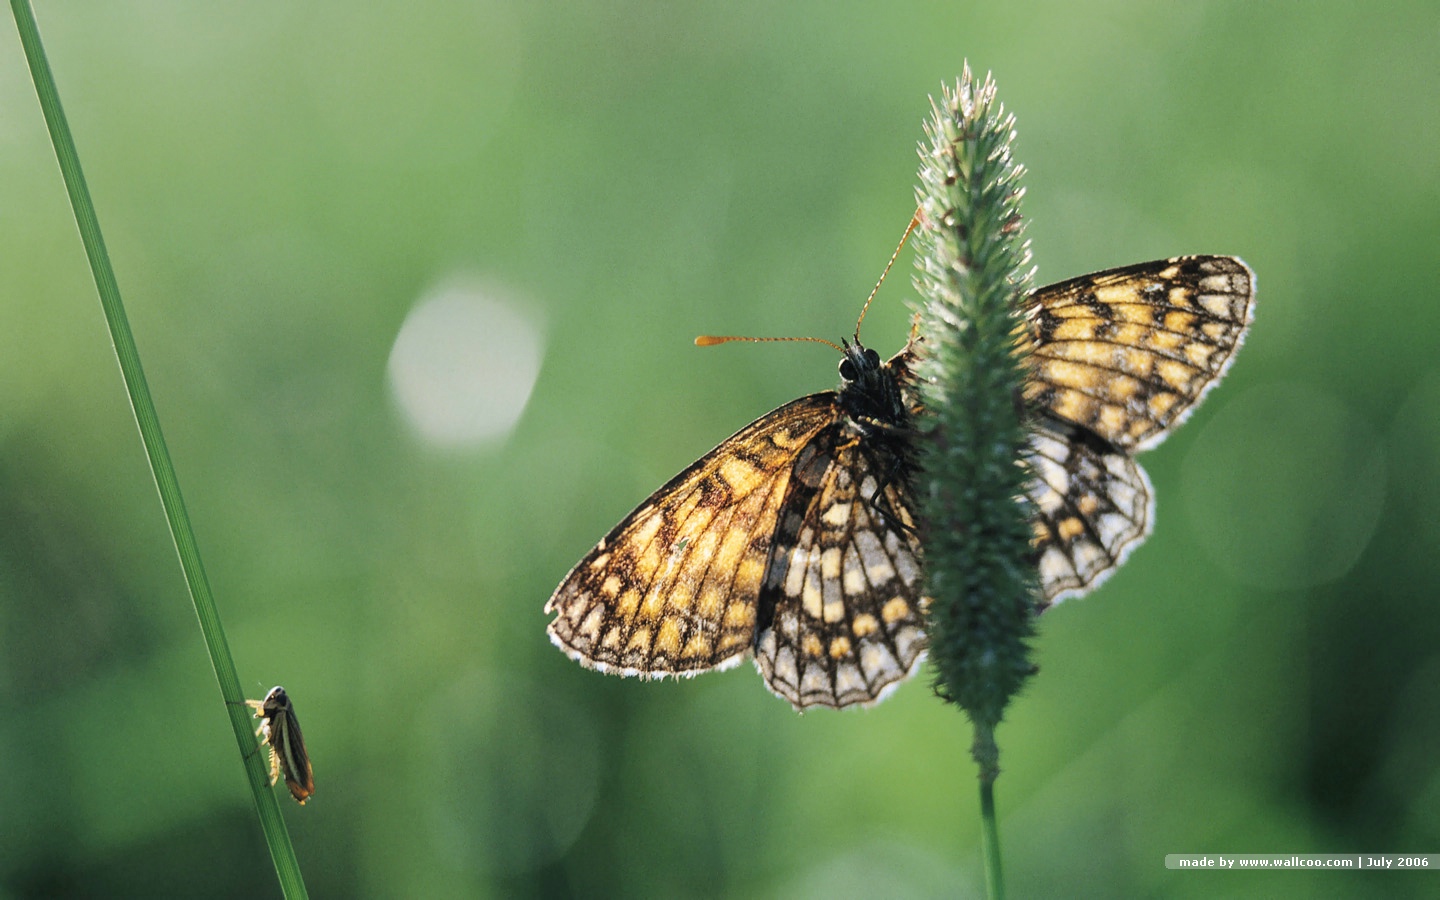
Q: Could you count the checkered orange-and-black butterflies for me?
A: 1